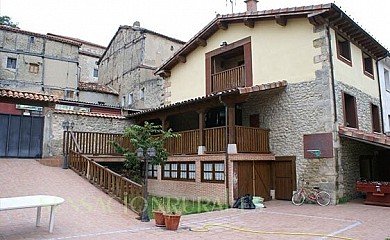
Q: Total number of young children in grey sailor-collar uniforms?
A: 0